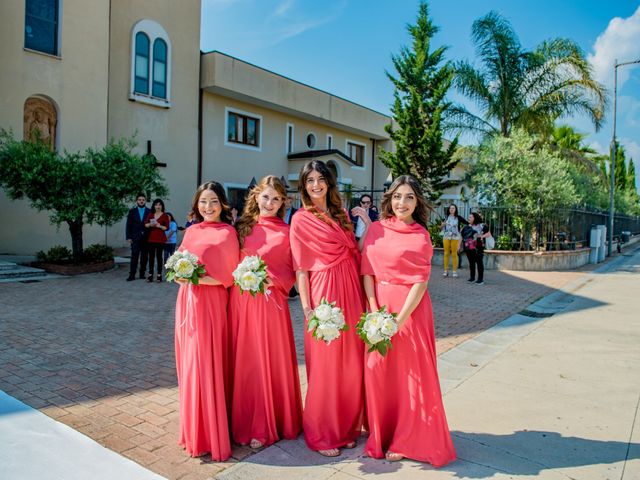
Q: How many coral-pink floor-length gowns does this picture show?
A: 4